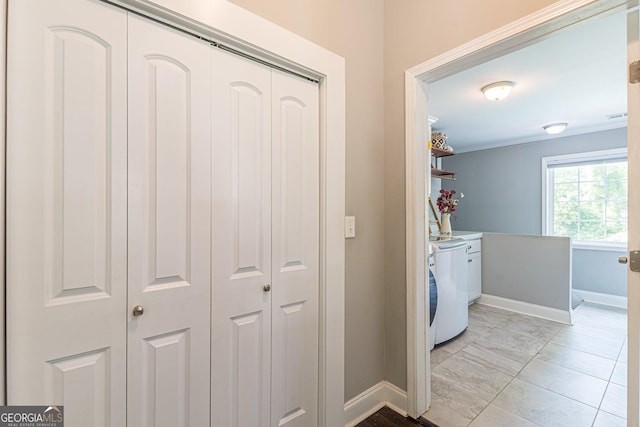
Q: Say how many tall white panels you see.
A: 4